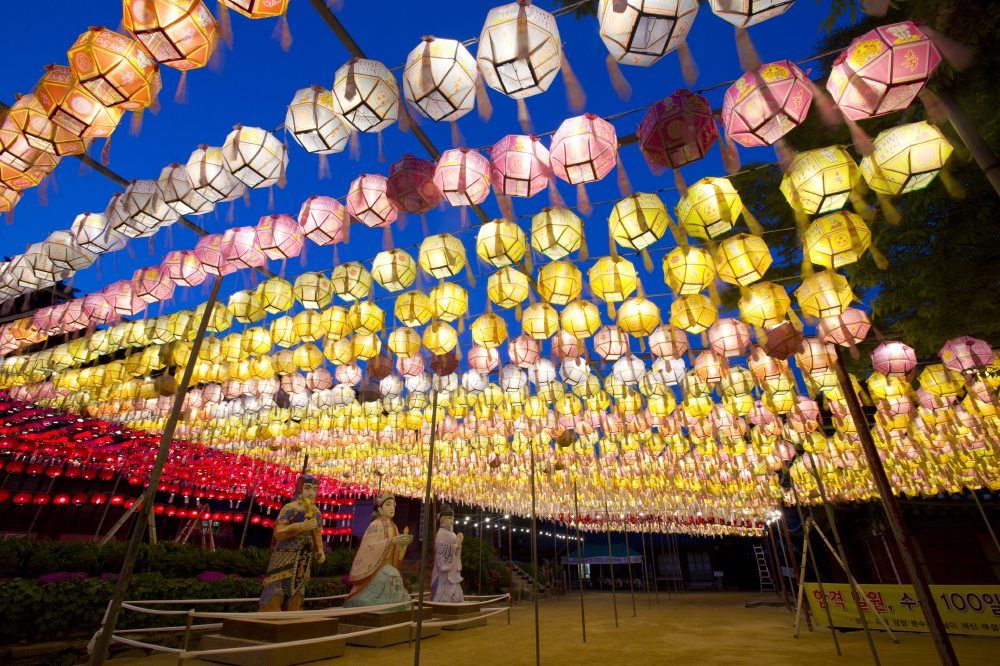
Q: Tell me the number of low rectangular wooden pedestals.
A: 3